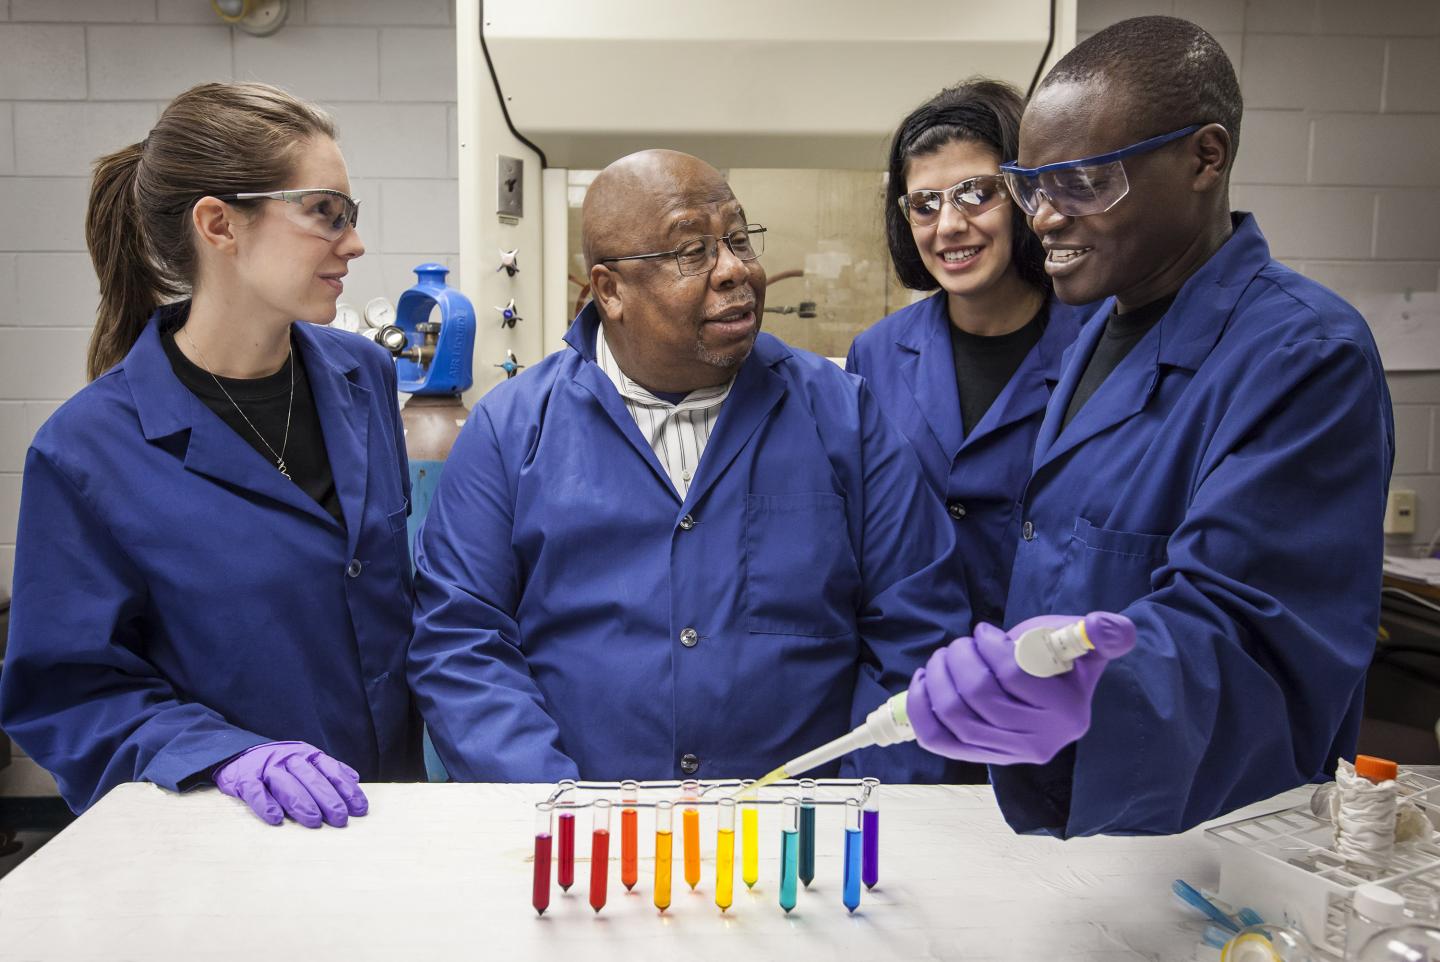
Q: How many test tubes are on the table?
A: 12